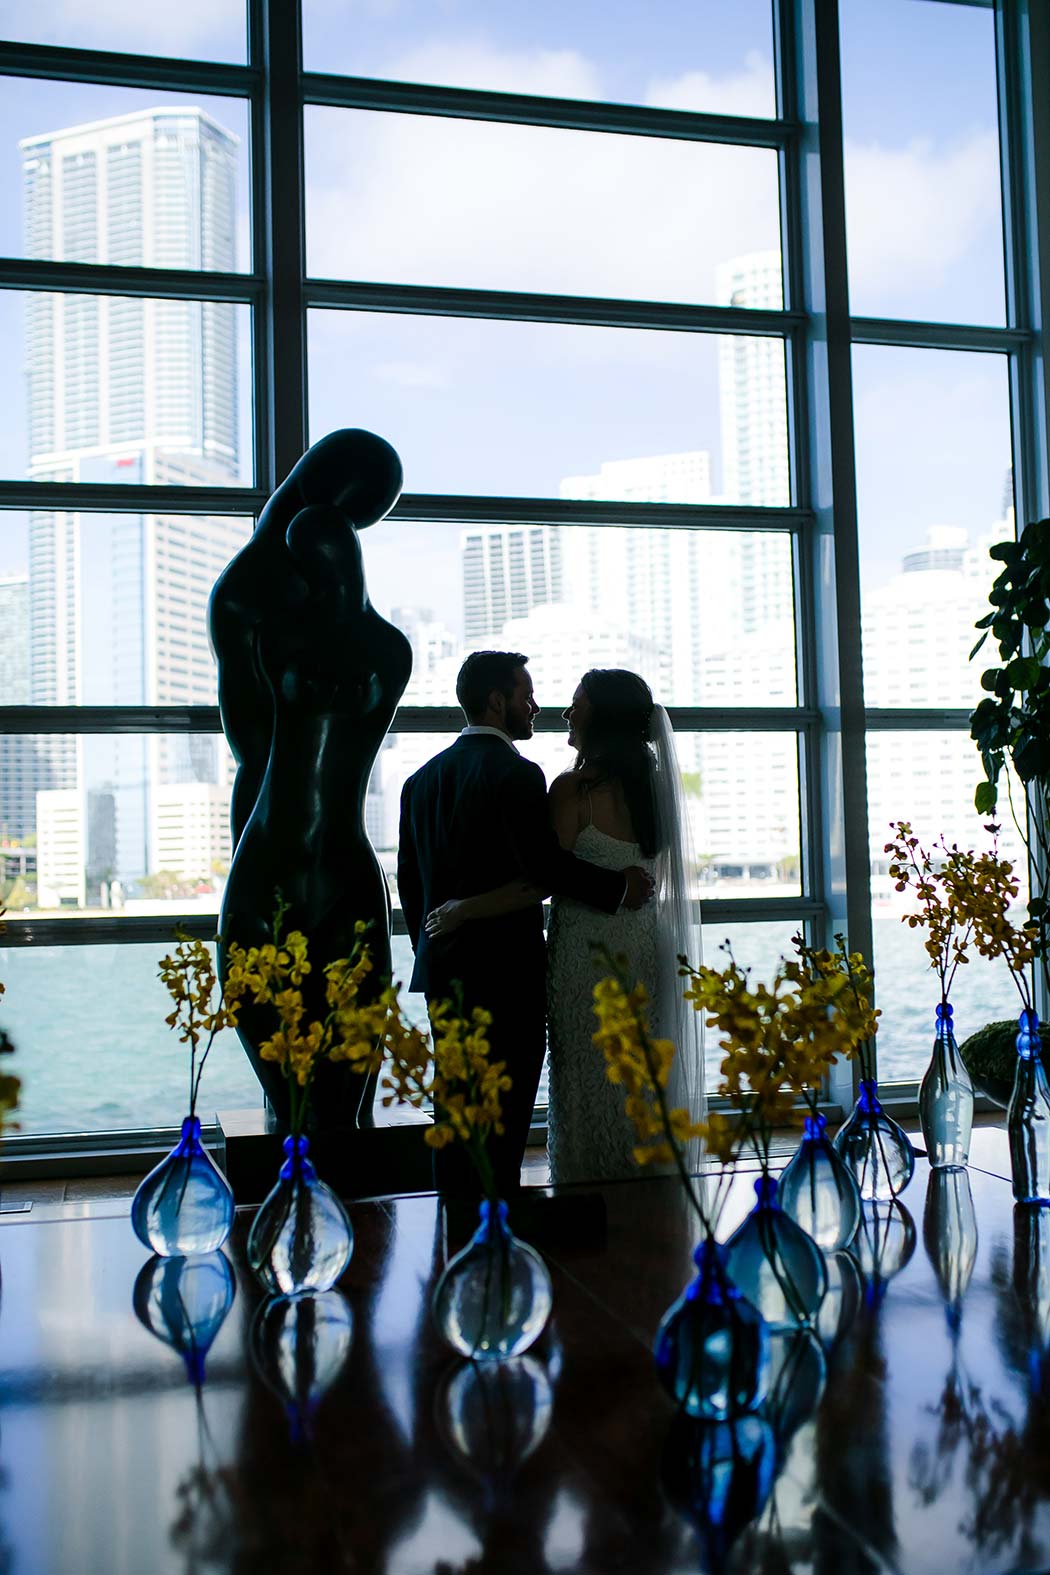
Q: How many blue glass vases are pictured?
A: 9